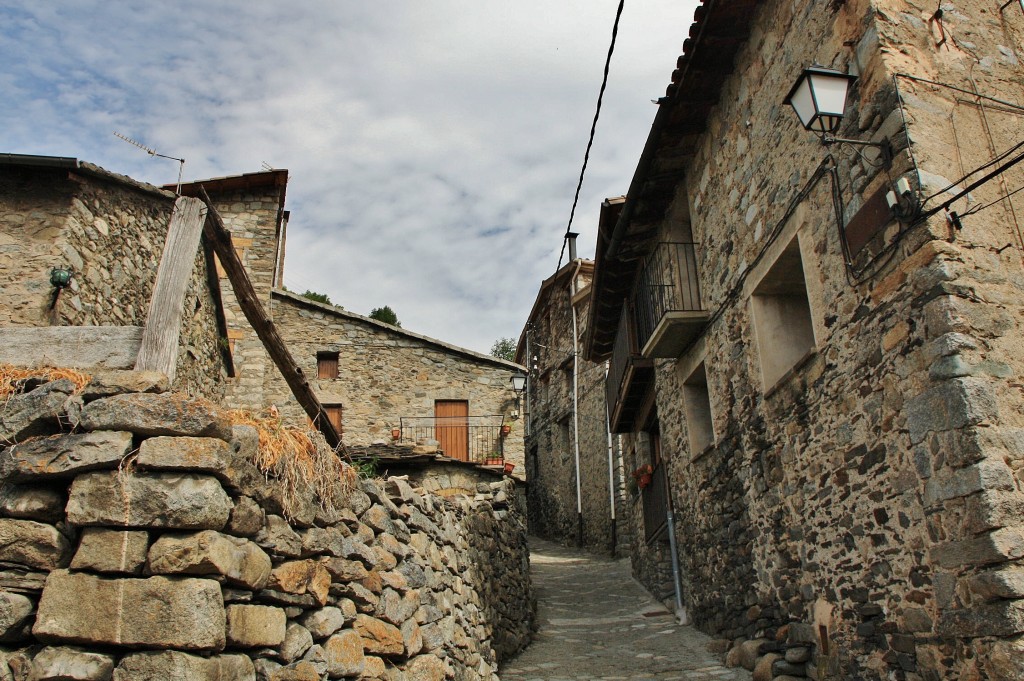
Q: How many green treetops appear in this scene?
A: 3